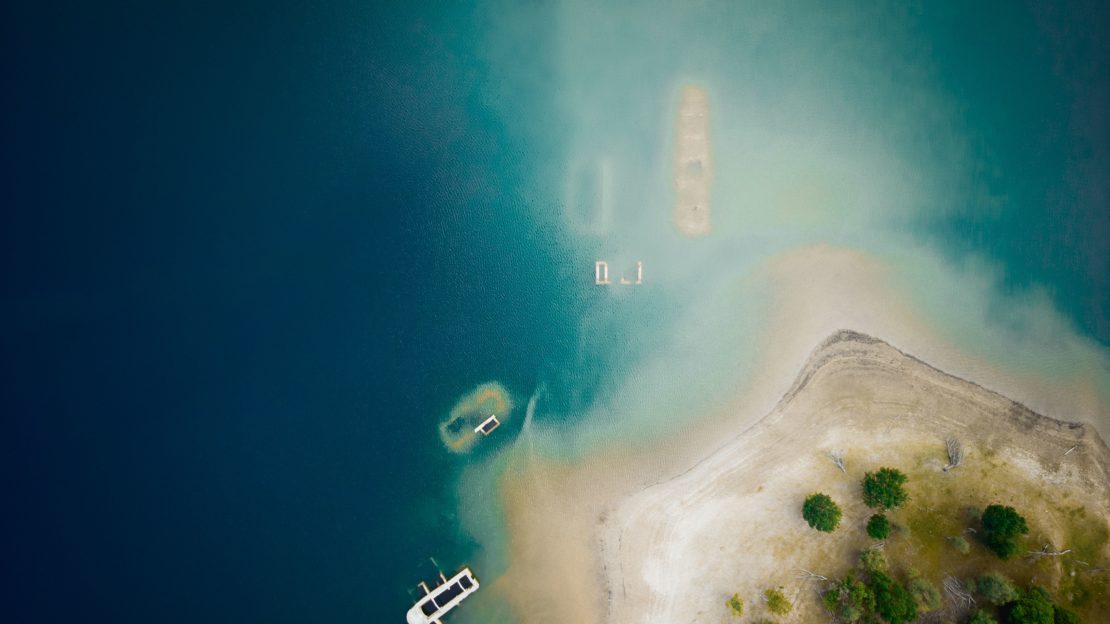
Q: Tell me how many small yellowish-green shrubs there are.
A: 2